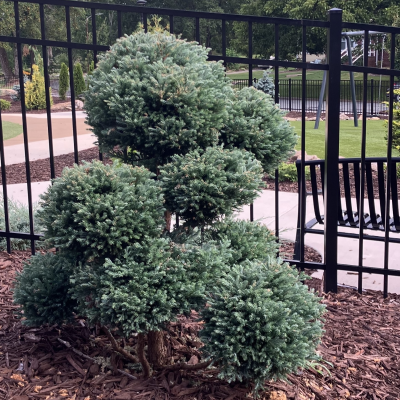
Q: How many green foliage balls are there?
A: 8